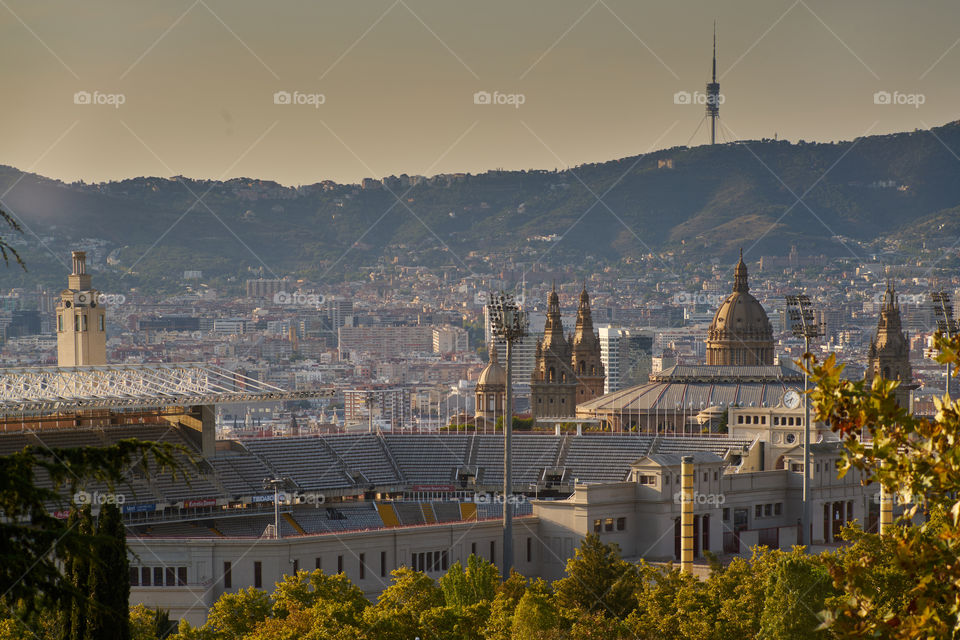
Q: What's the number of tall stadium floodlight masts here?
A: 3